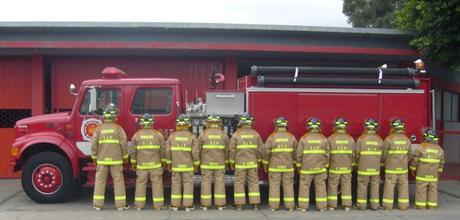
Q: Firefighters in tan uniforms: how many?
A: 11